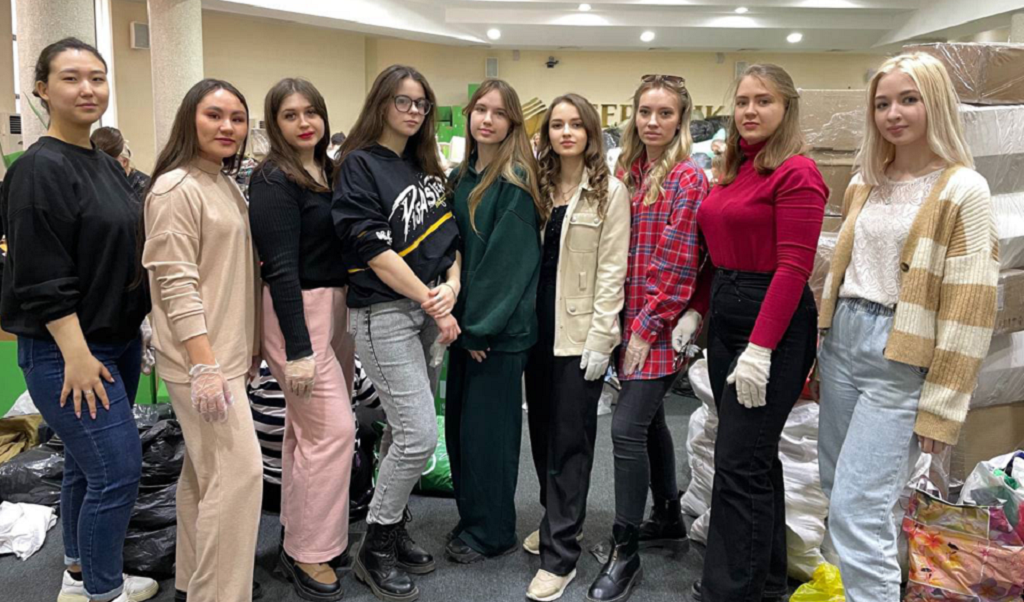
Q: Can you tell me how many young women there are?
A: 9